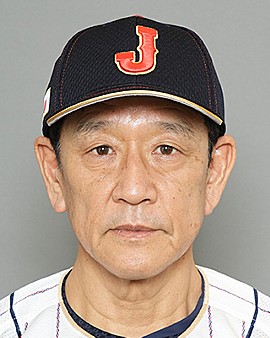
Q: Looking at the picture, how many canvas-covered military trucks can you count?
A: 0